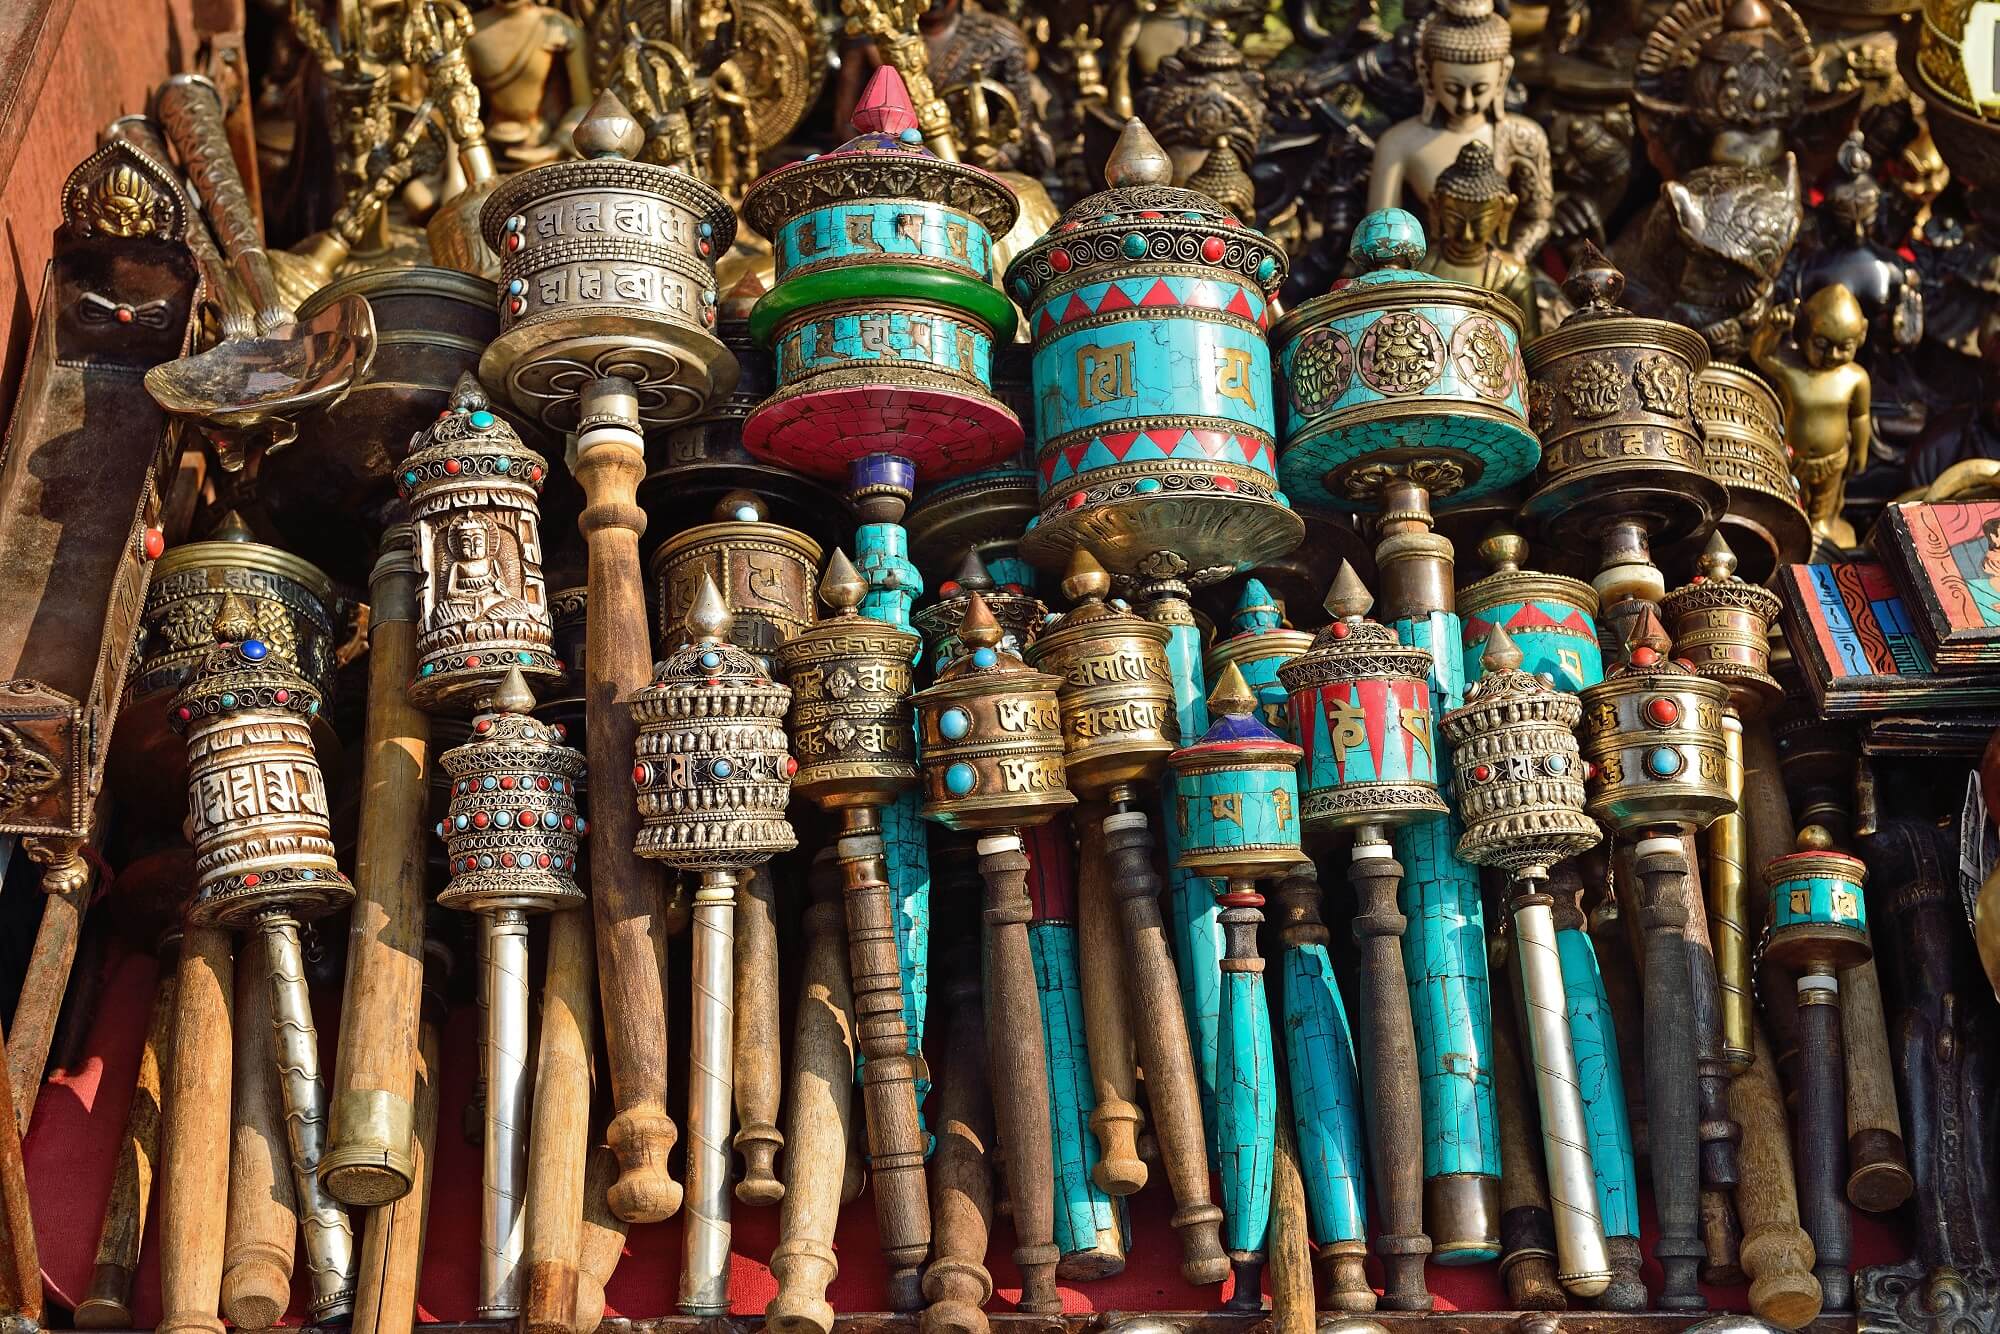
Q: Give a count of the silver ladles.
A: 2